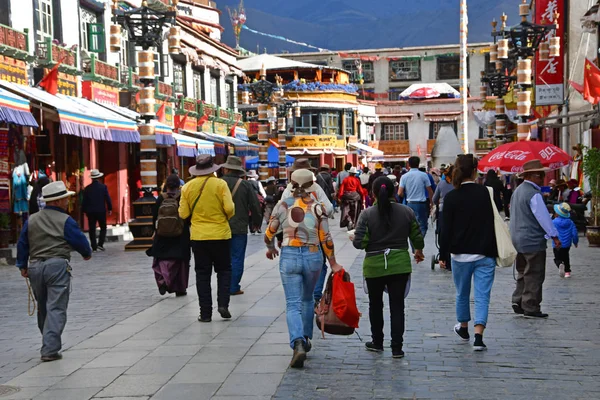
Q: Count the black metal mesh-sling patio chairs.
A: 0